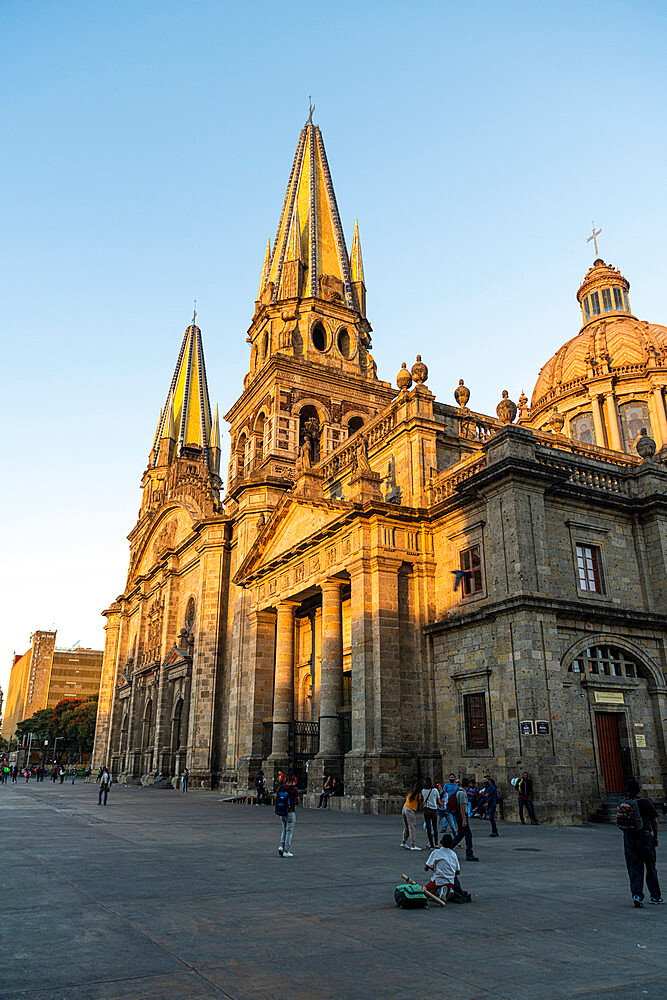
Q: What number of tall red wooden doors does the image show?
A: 1